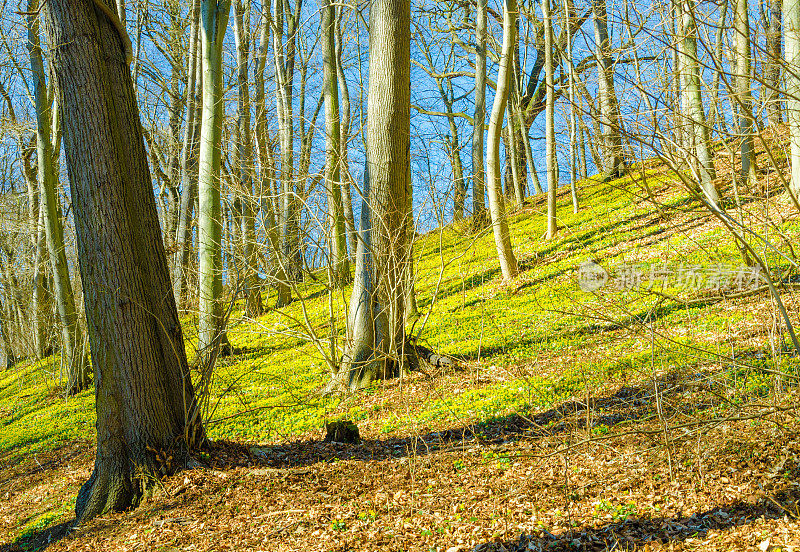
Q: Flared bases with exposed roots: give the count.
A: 2